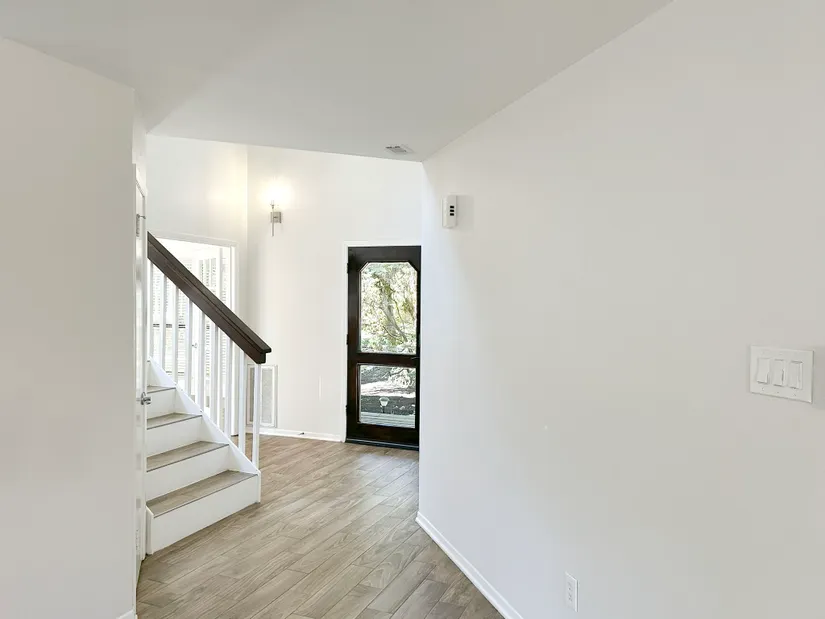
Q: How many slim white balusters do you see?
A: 9